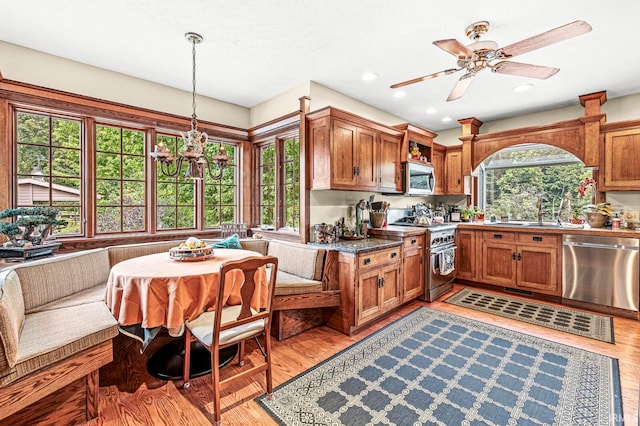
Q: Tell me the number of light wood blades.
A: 5